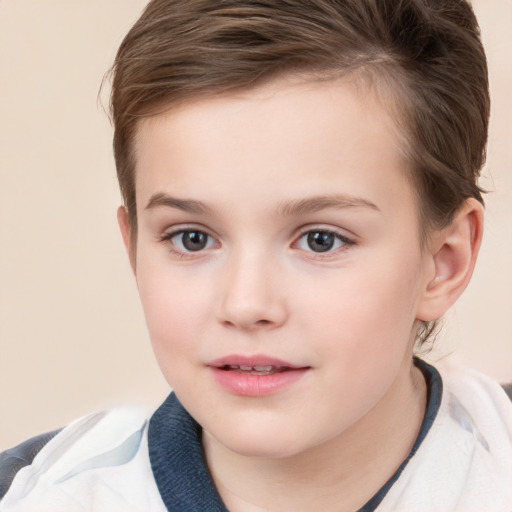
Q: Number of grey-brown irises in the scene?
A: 2